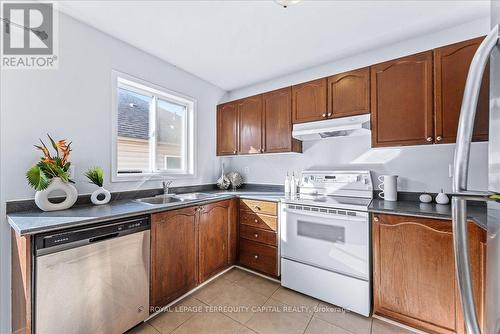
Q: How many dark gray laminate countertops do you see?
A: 2